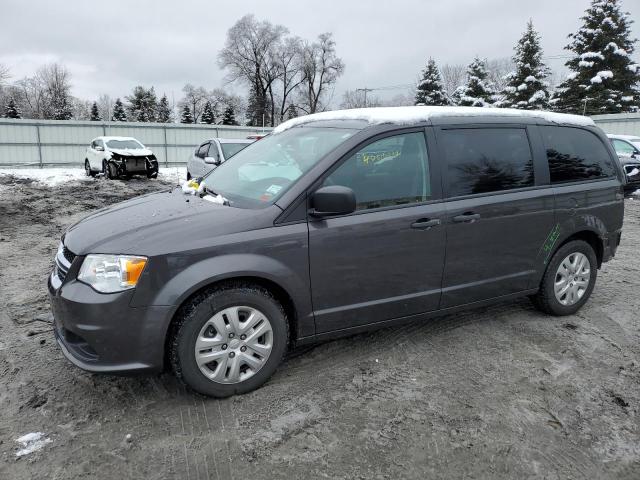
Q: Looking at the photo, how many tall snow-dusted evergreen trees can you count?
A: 4